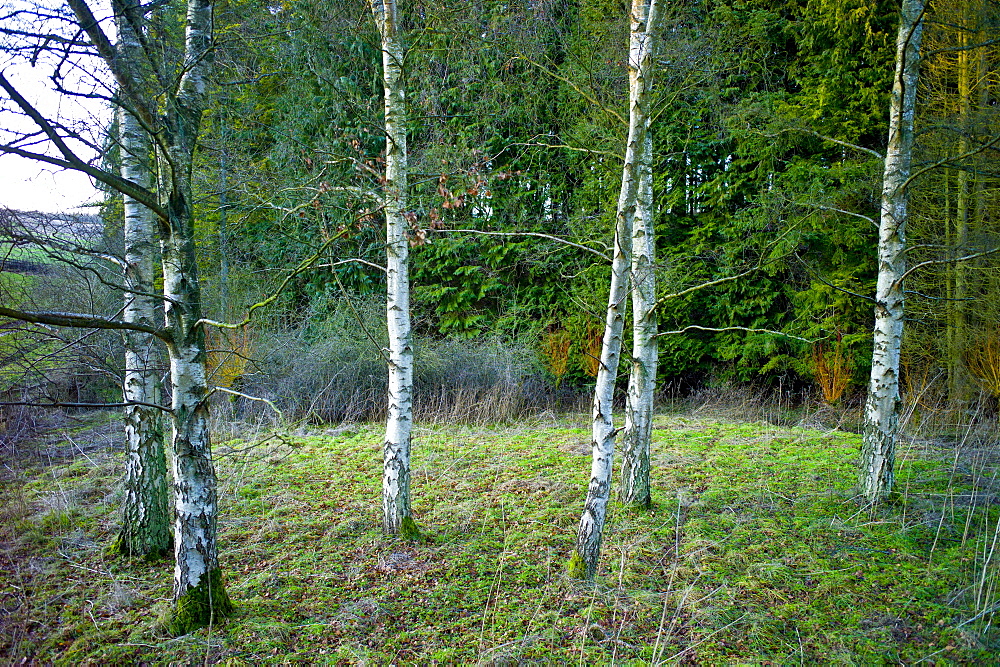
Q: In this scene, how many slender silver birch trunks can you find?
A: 6